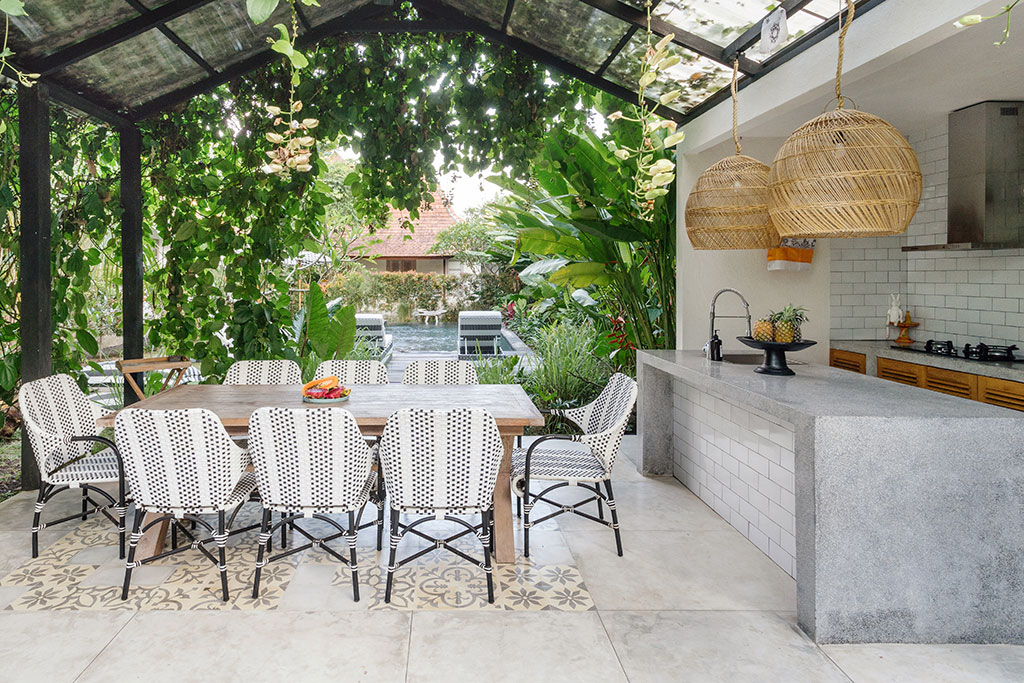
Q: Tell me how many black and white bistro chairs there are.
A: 8